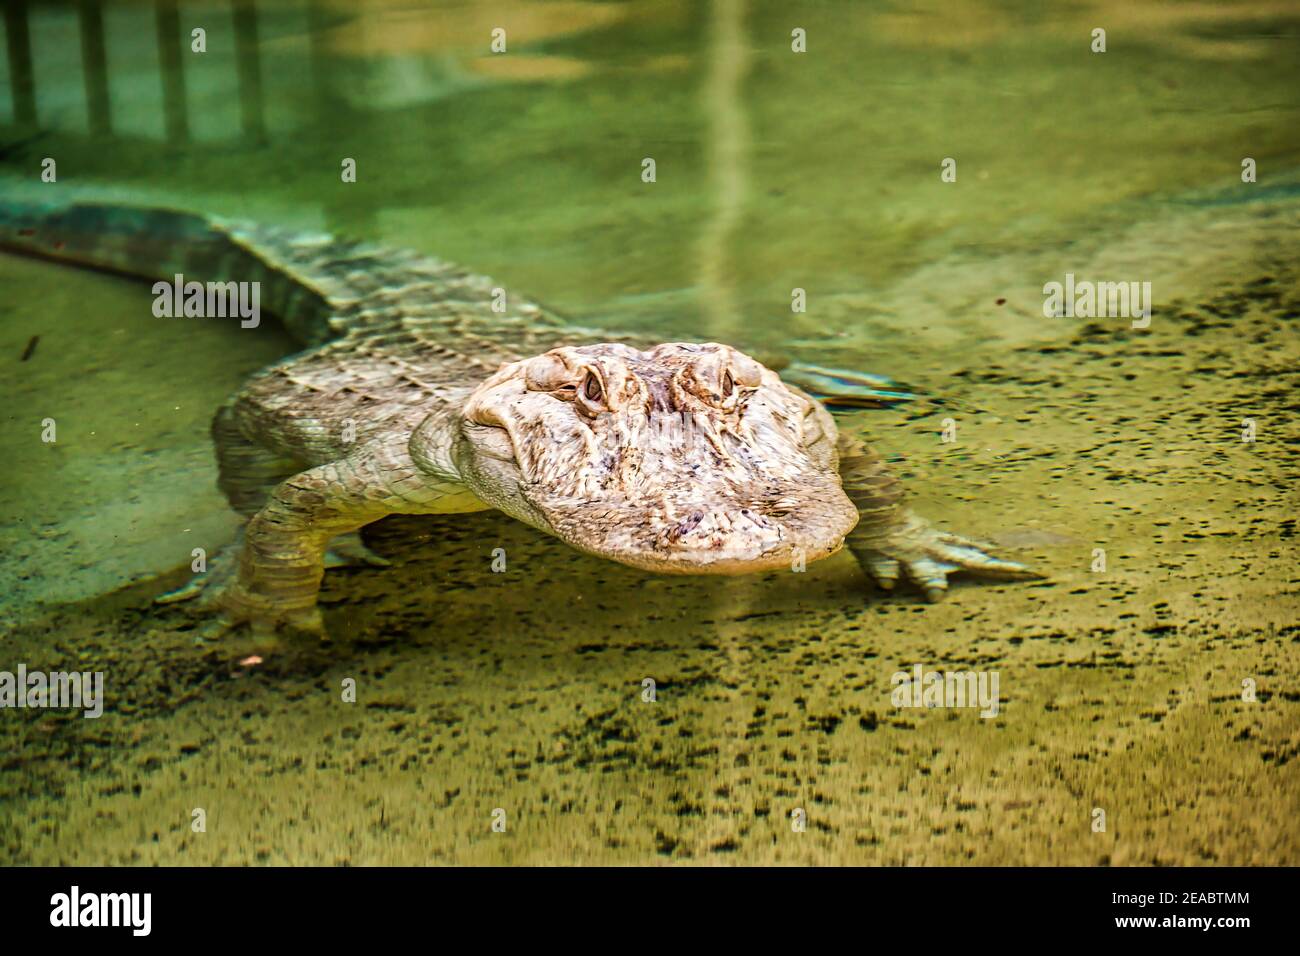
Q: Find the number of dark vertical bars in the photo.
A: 4